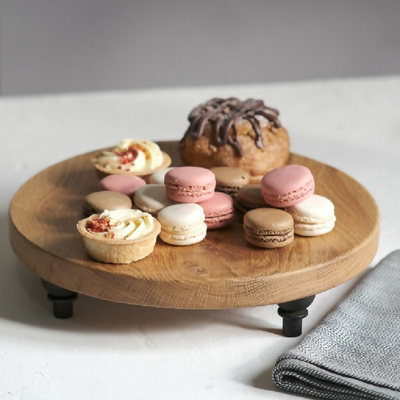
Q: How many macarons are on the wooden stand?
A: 12